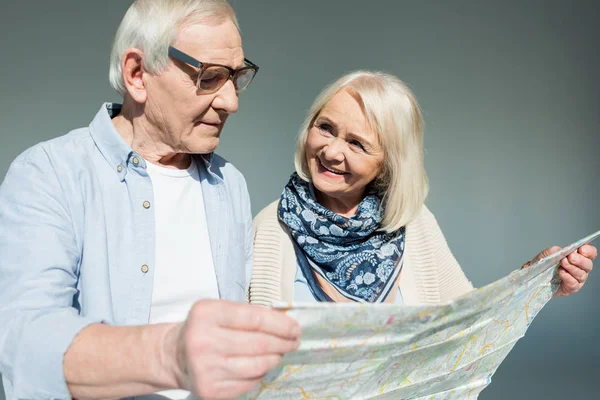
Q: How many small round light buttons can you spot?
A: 4